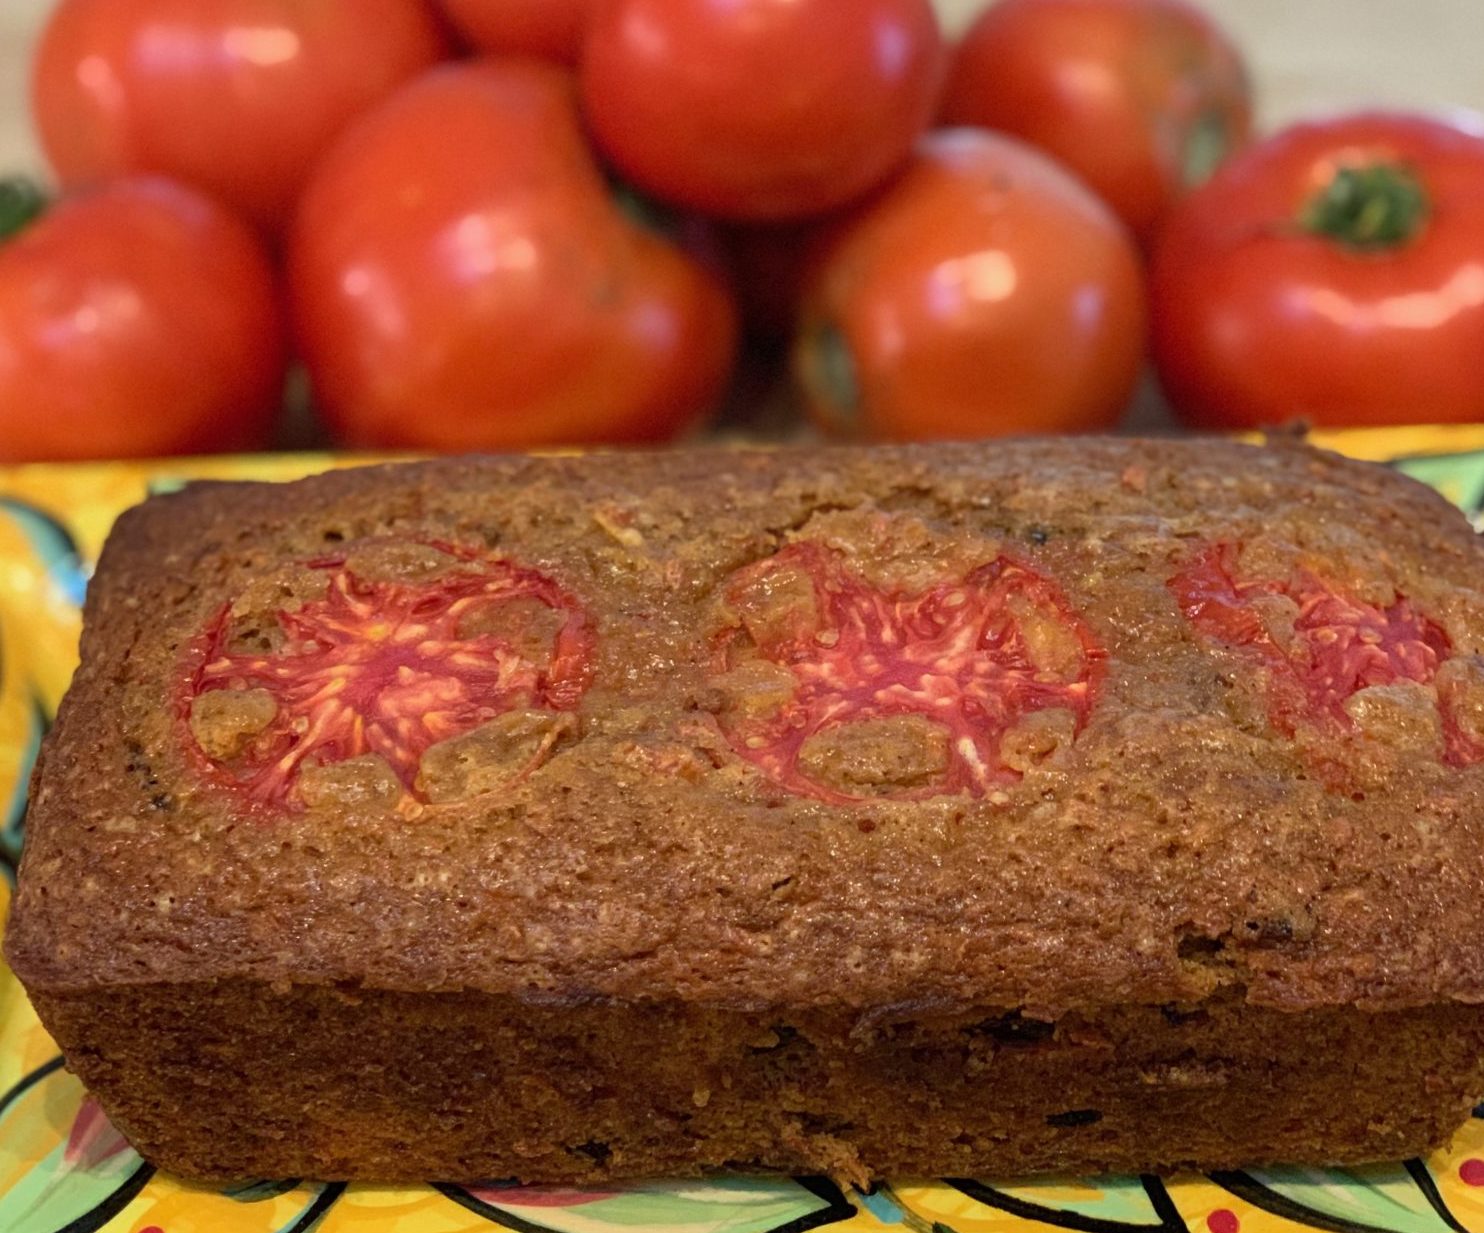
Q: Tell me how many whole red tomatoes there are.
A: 8